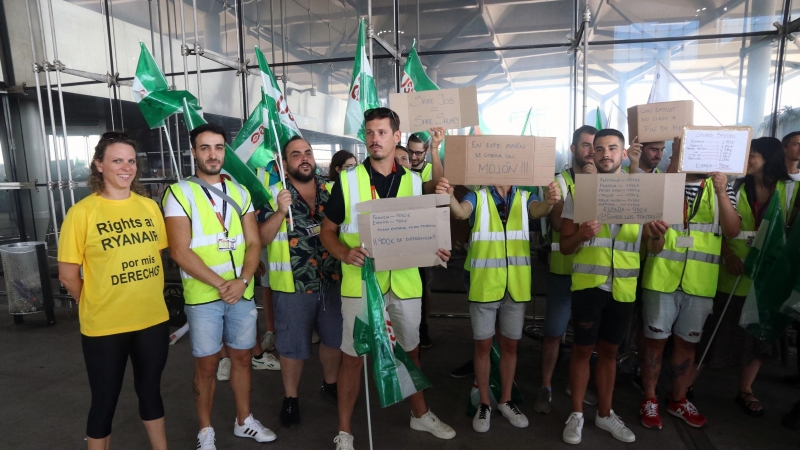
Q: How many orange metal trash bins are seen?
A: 0